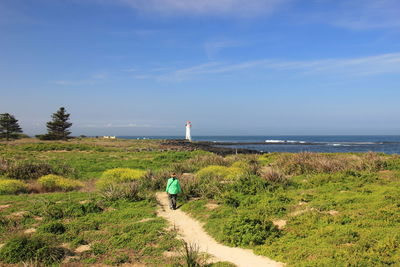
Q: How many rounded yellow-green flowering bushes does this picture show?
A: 4